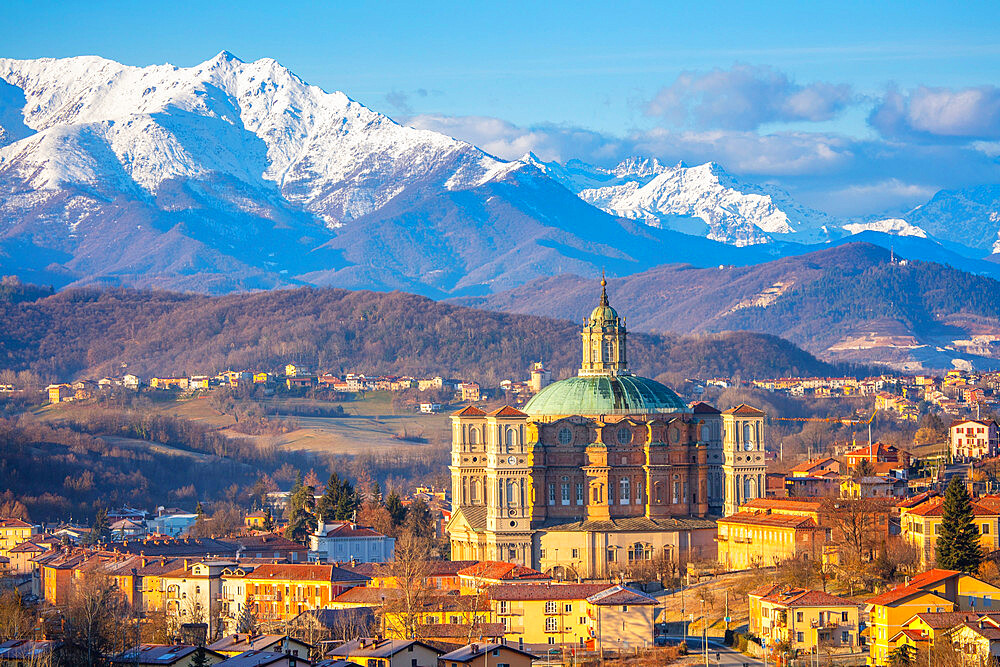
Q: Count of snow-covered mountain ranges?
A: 2